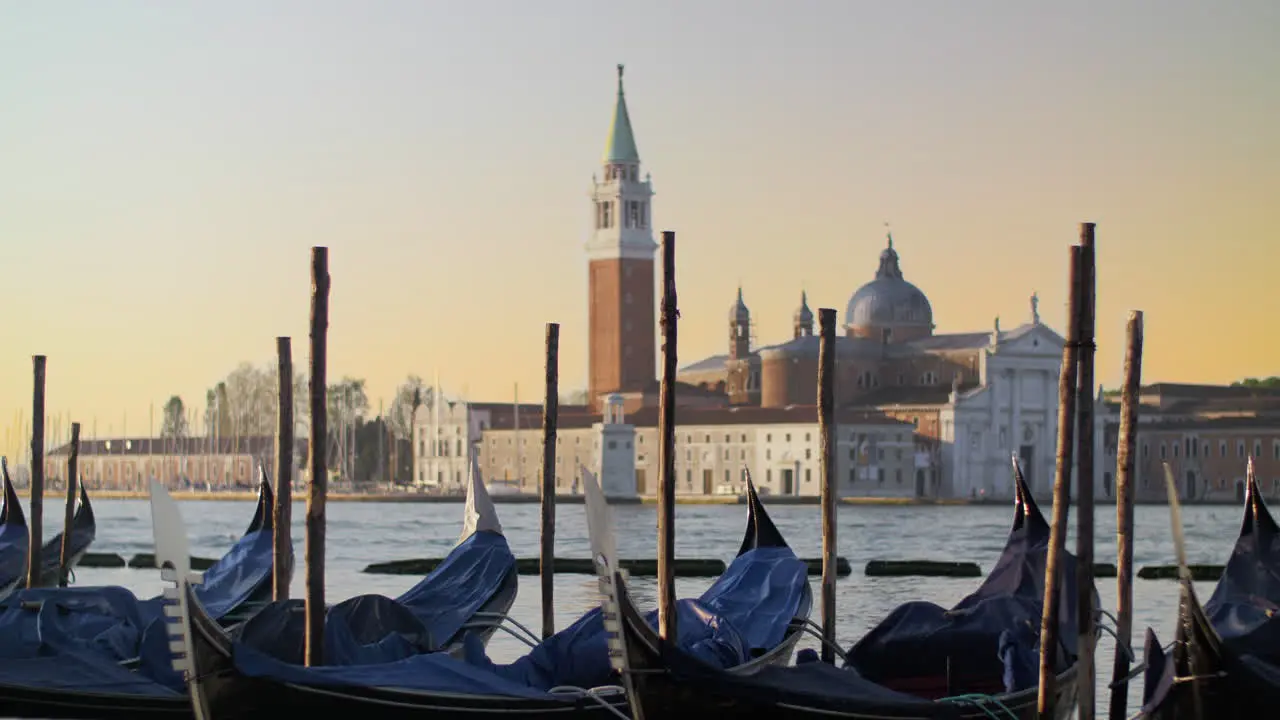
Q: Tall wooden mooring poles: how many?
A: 10